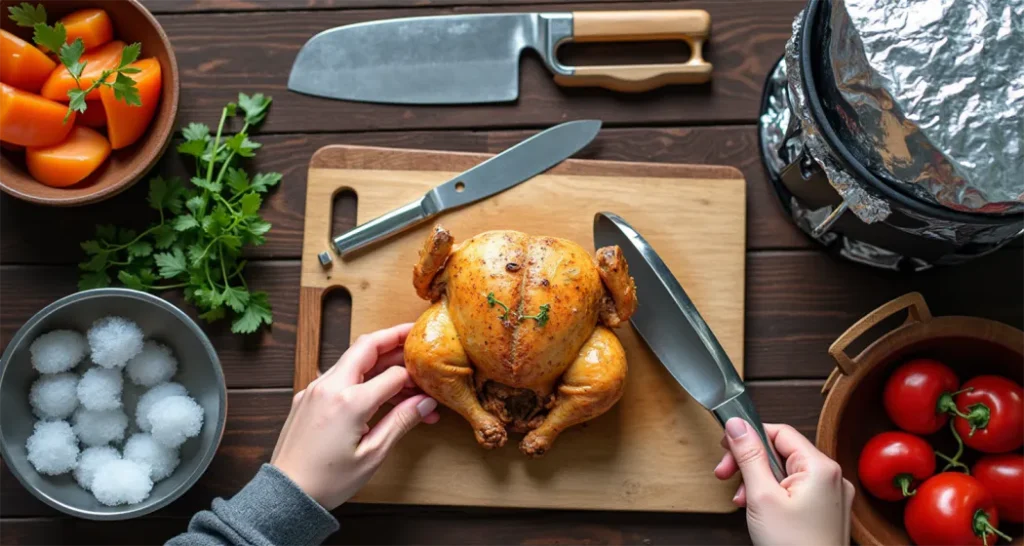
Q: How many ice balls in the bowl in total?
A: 12